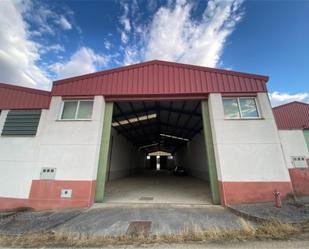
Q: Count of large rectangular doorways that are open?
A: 1